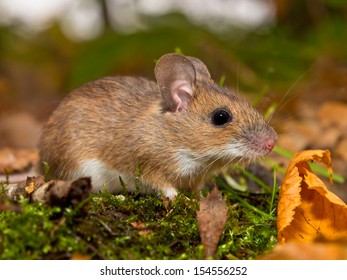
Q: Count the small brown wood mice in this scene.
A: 1